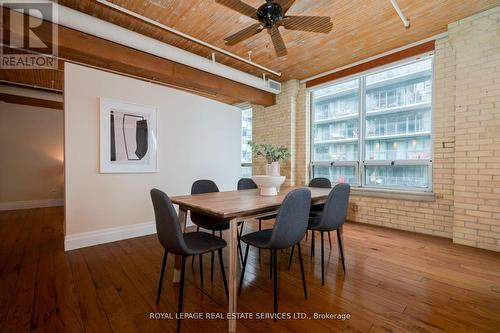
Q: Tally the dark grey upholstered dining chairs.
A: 6